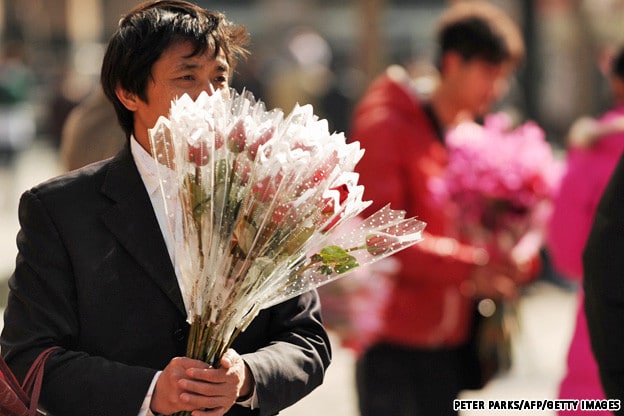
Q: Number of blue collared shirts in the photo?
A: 0